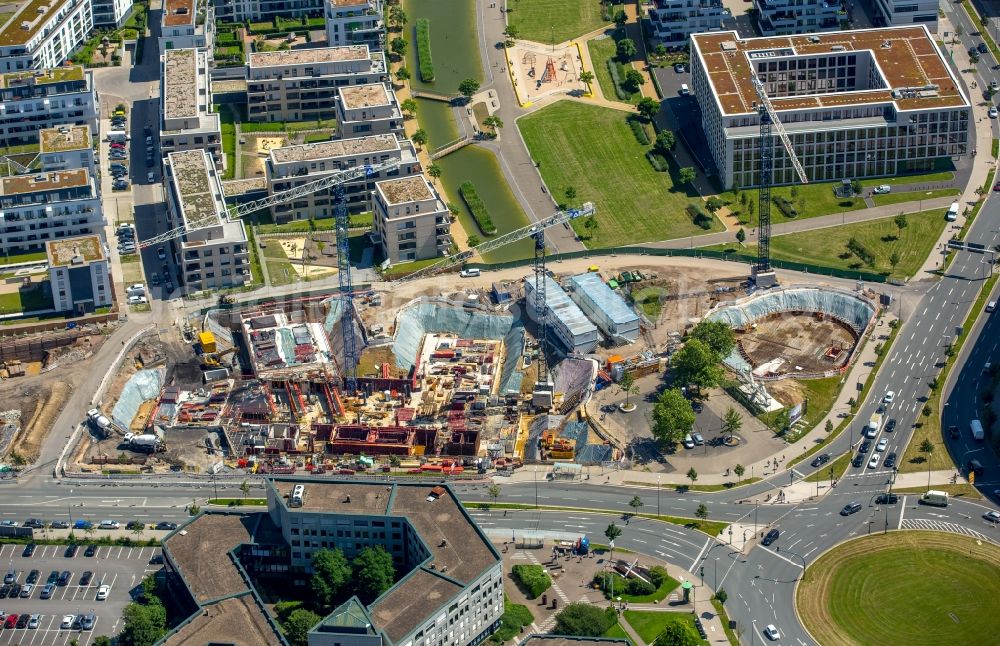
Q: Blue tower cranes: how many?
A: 3